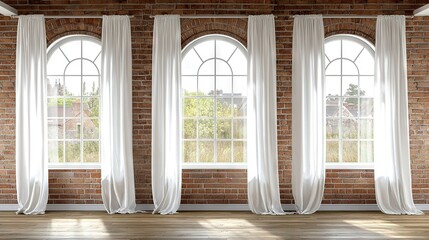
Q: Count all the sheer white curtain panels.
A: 6